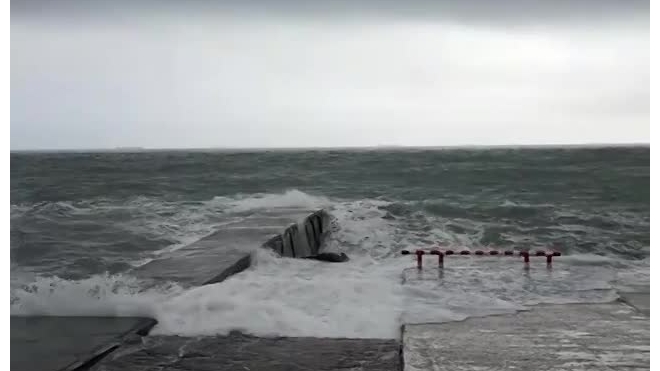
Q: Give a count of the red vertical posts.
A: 4